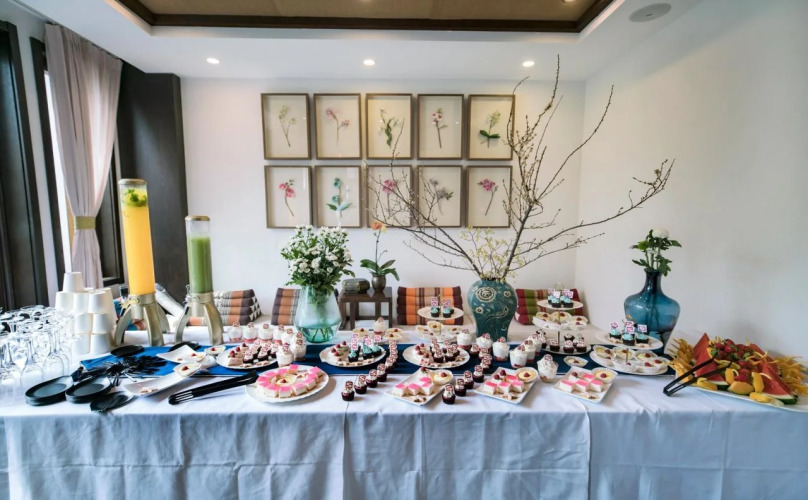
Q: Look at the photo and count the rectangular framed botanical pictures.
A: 10